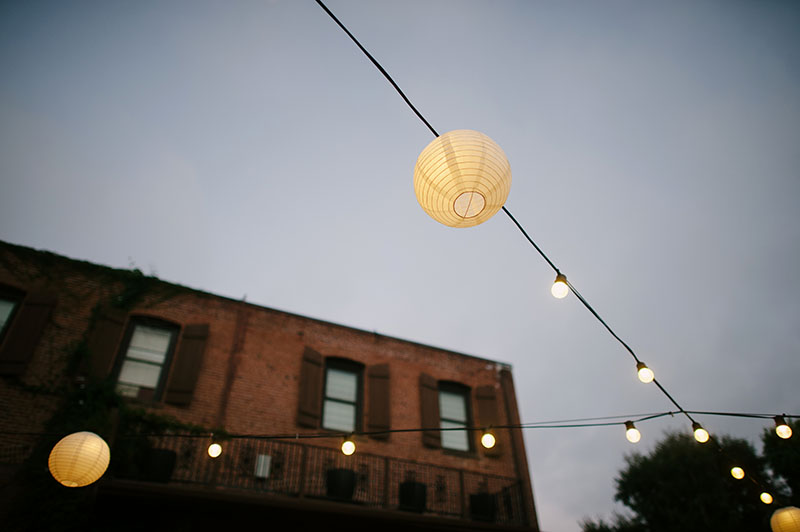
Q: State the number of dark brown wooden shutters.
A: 7